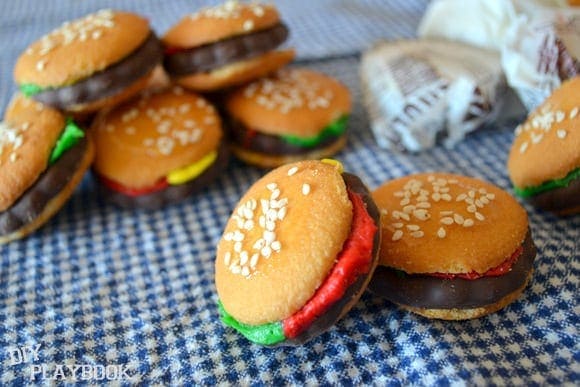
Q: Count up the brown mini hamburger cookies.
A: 8